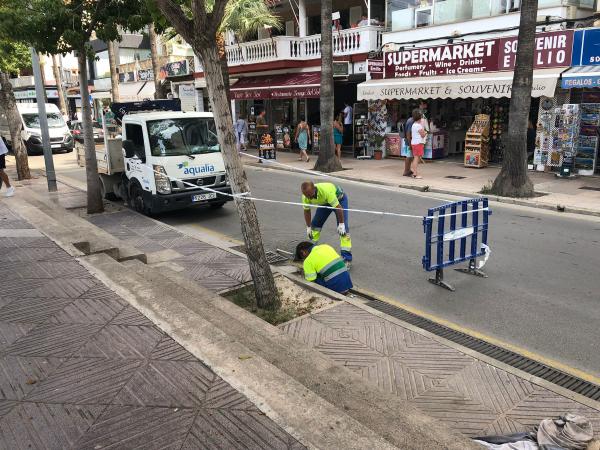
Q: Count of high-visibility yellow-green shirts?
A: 2